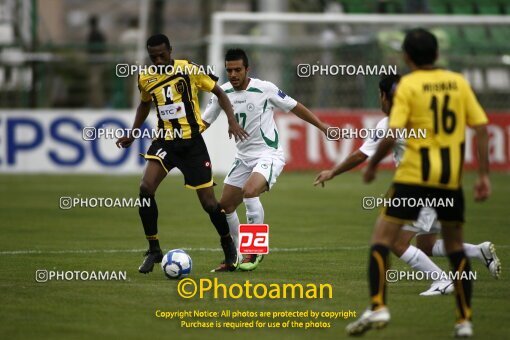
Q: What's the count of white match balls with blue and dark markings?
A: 1